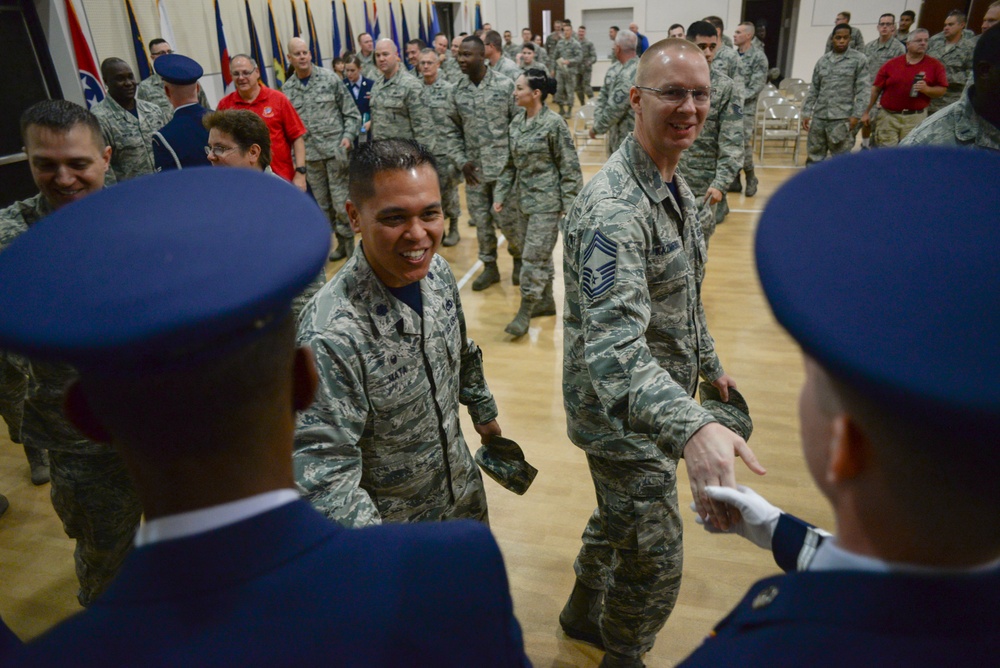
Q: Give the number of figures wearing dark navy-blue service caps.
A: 3